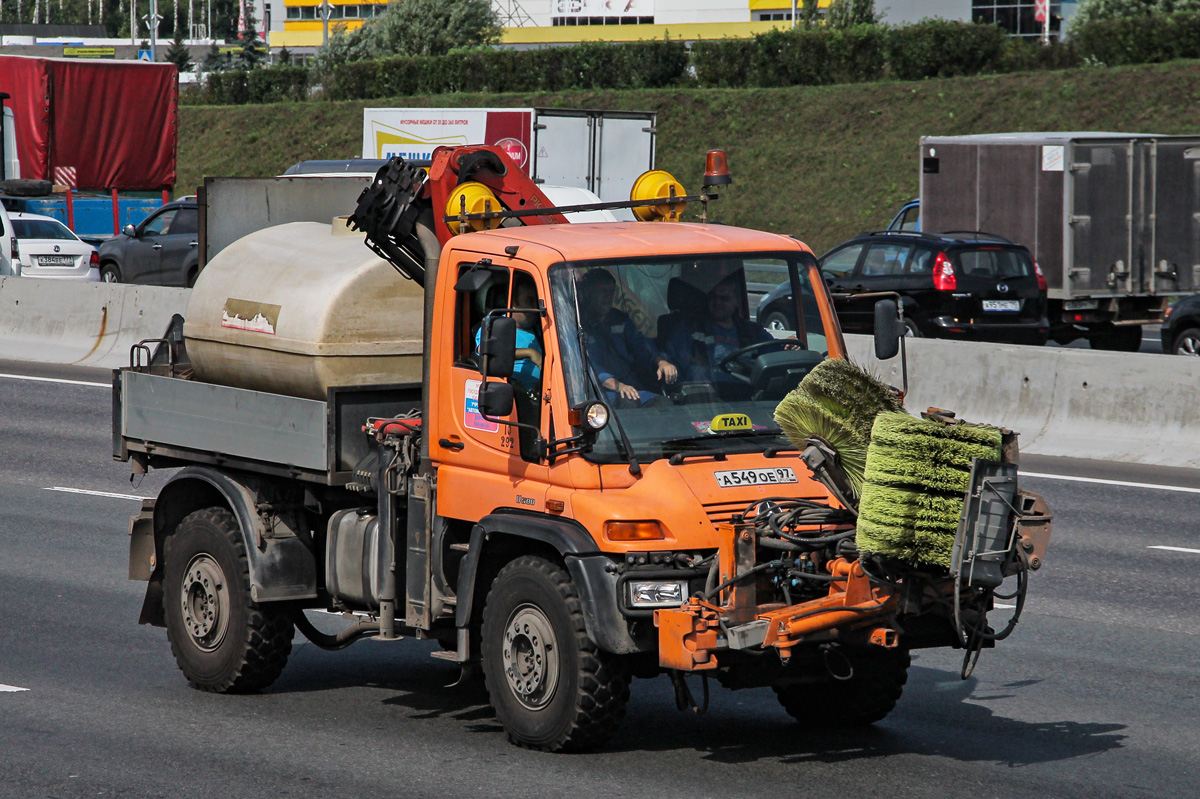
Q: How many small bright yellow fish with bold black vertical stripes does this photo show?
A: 0